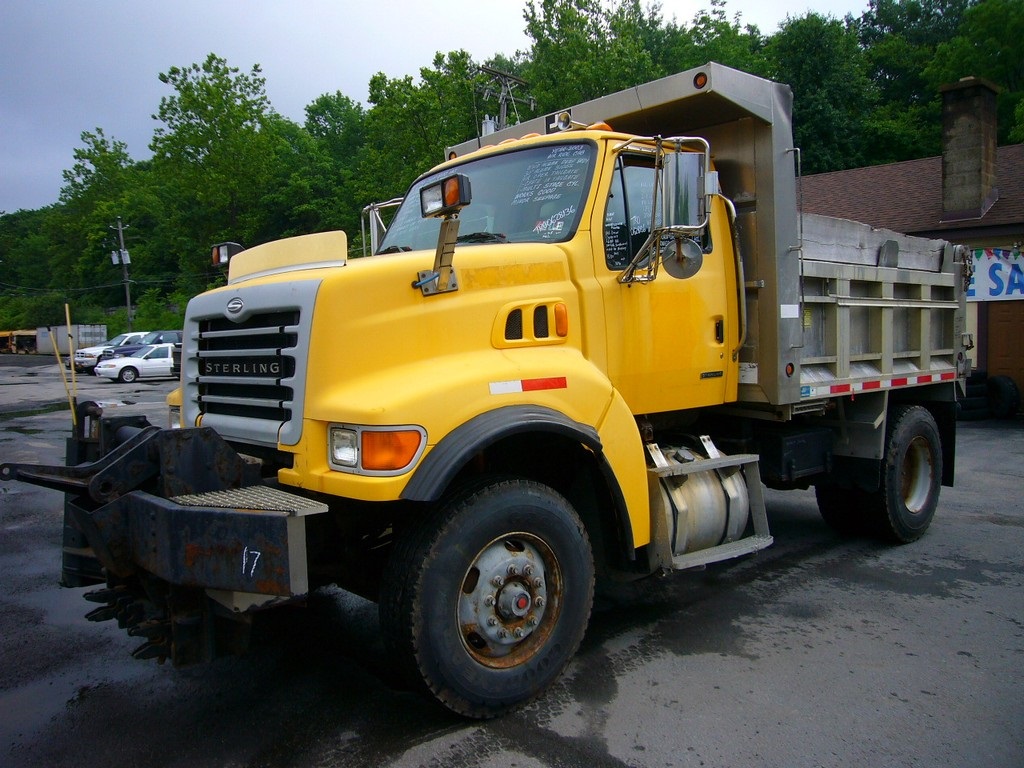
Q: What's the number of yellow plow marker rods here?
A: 2